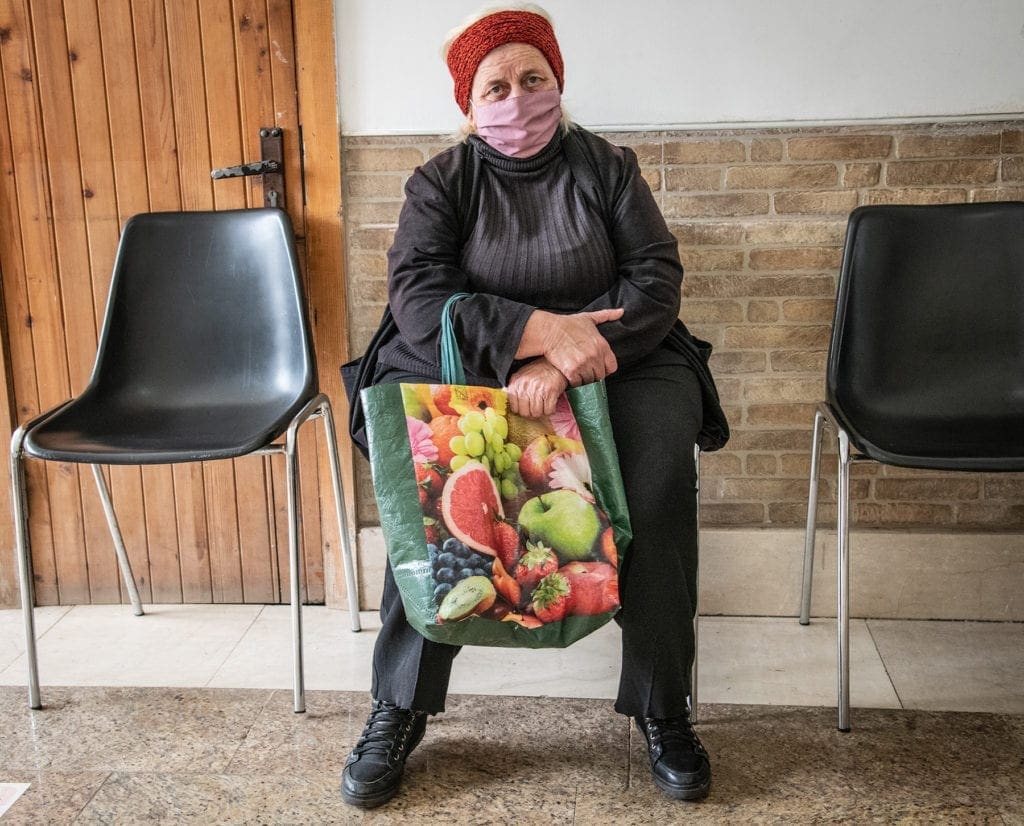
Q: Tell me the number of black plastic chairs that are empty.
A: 2